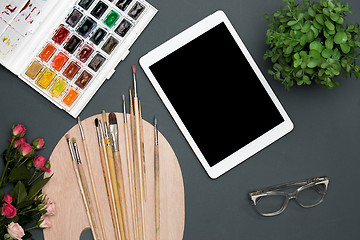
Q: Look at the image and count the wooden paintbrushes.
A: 12